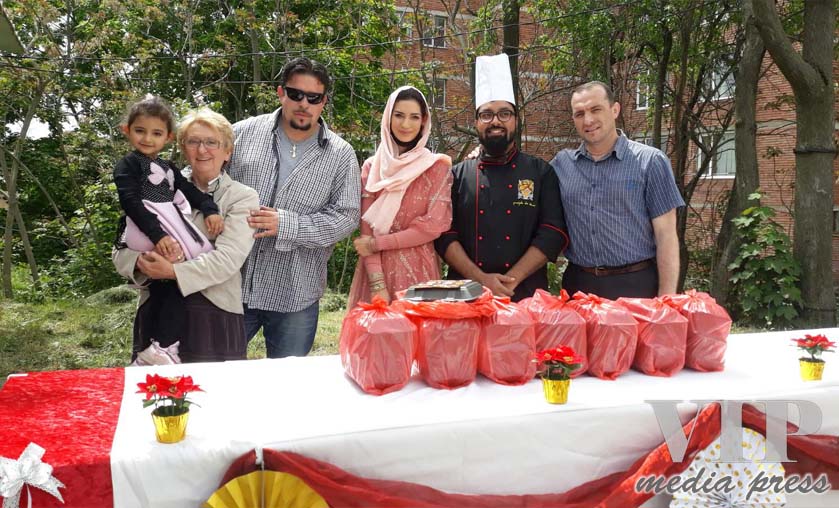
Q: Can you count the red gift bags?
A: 7